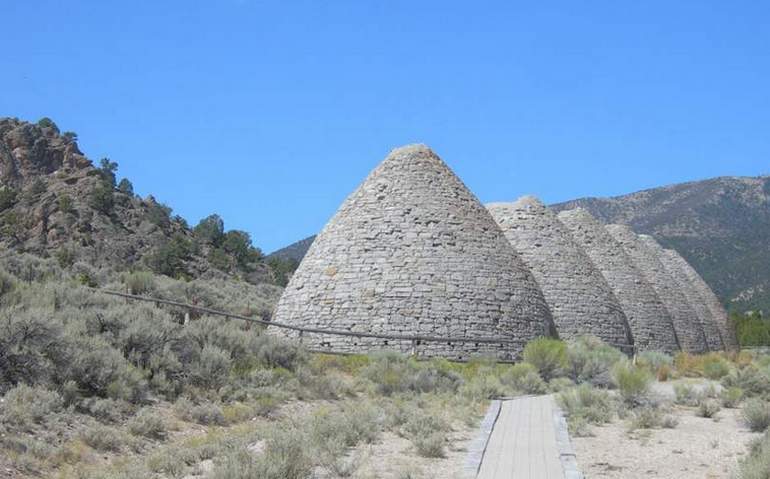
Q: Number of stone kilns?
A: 6